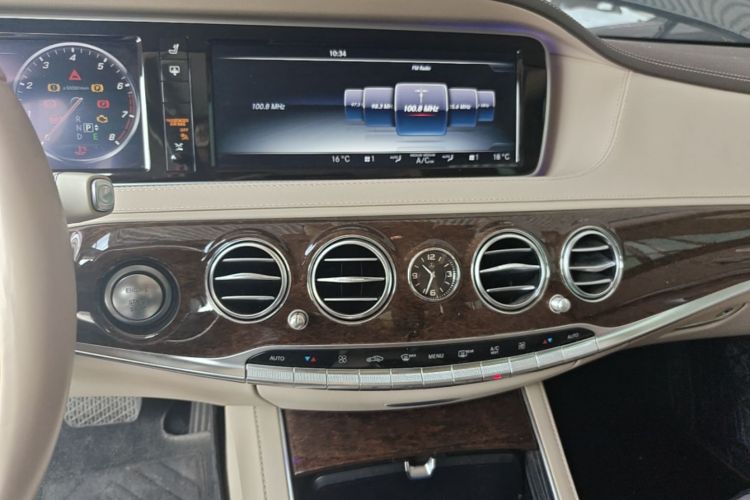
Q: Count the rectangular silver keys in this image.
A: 11